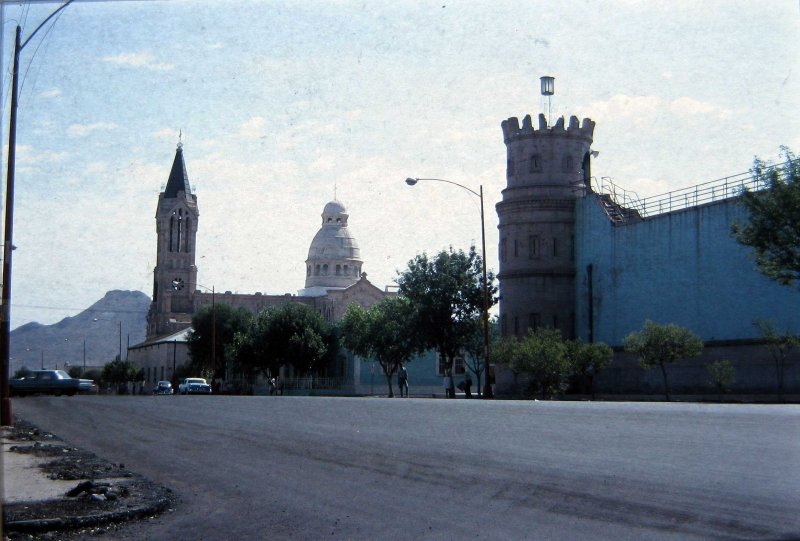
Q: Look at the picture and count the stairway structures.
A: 1